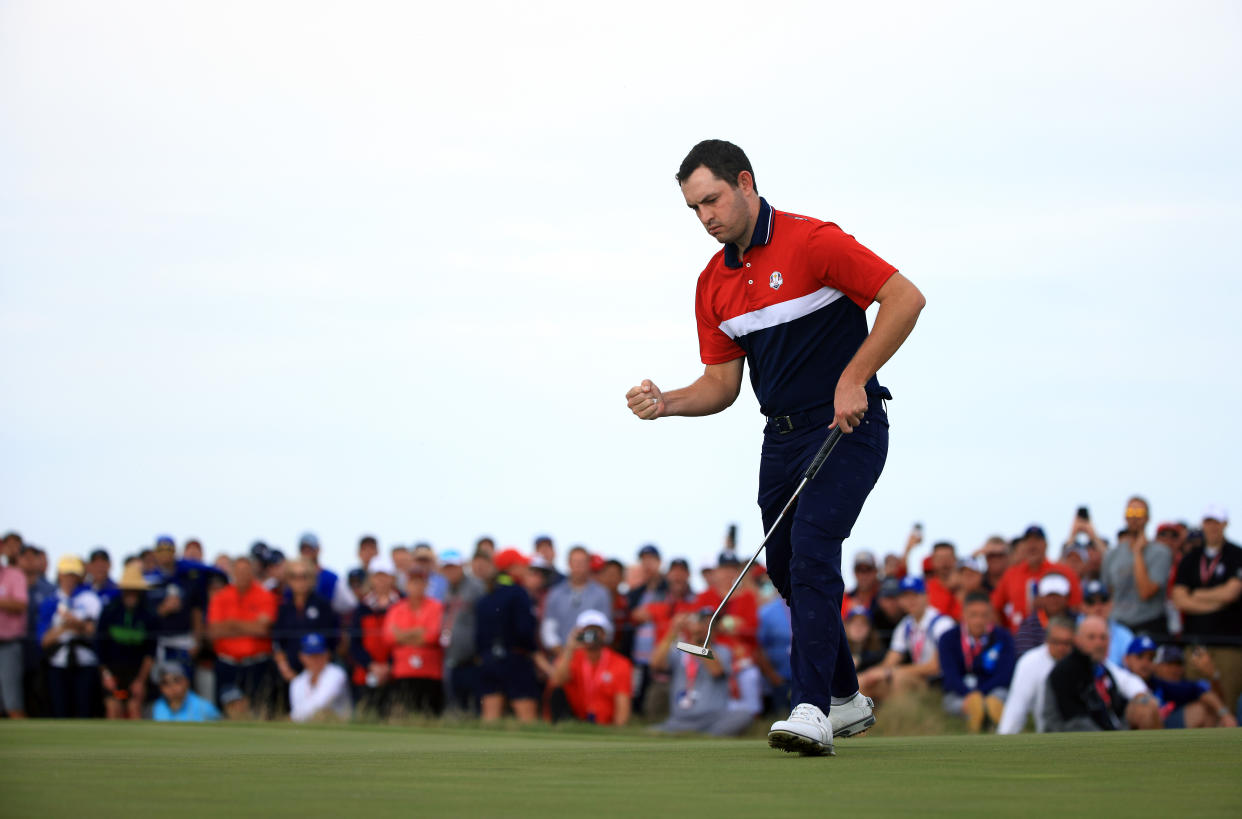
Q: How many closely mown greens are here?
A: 1